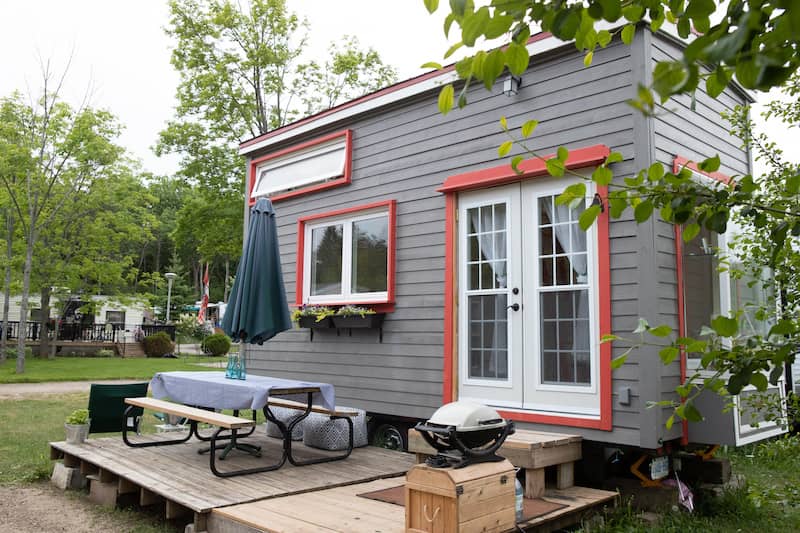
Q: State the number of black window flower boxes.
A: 2